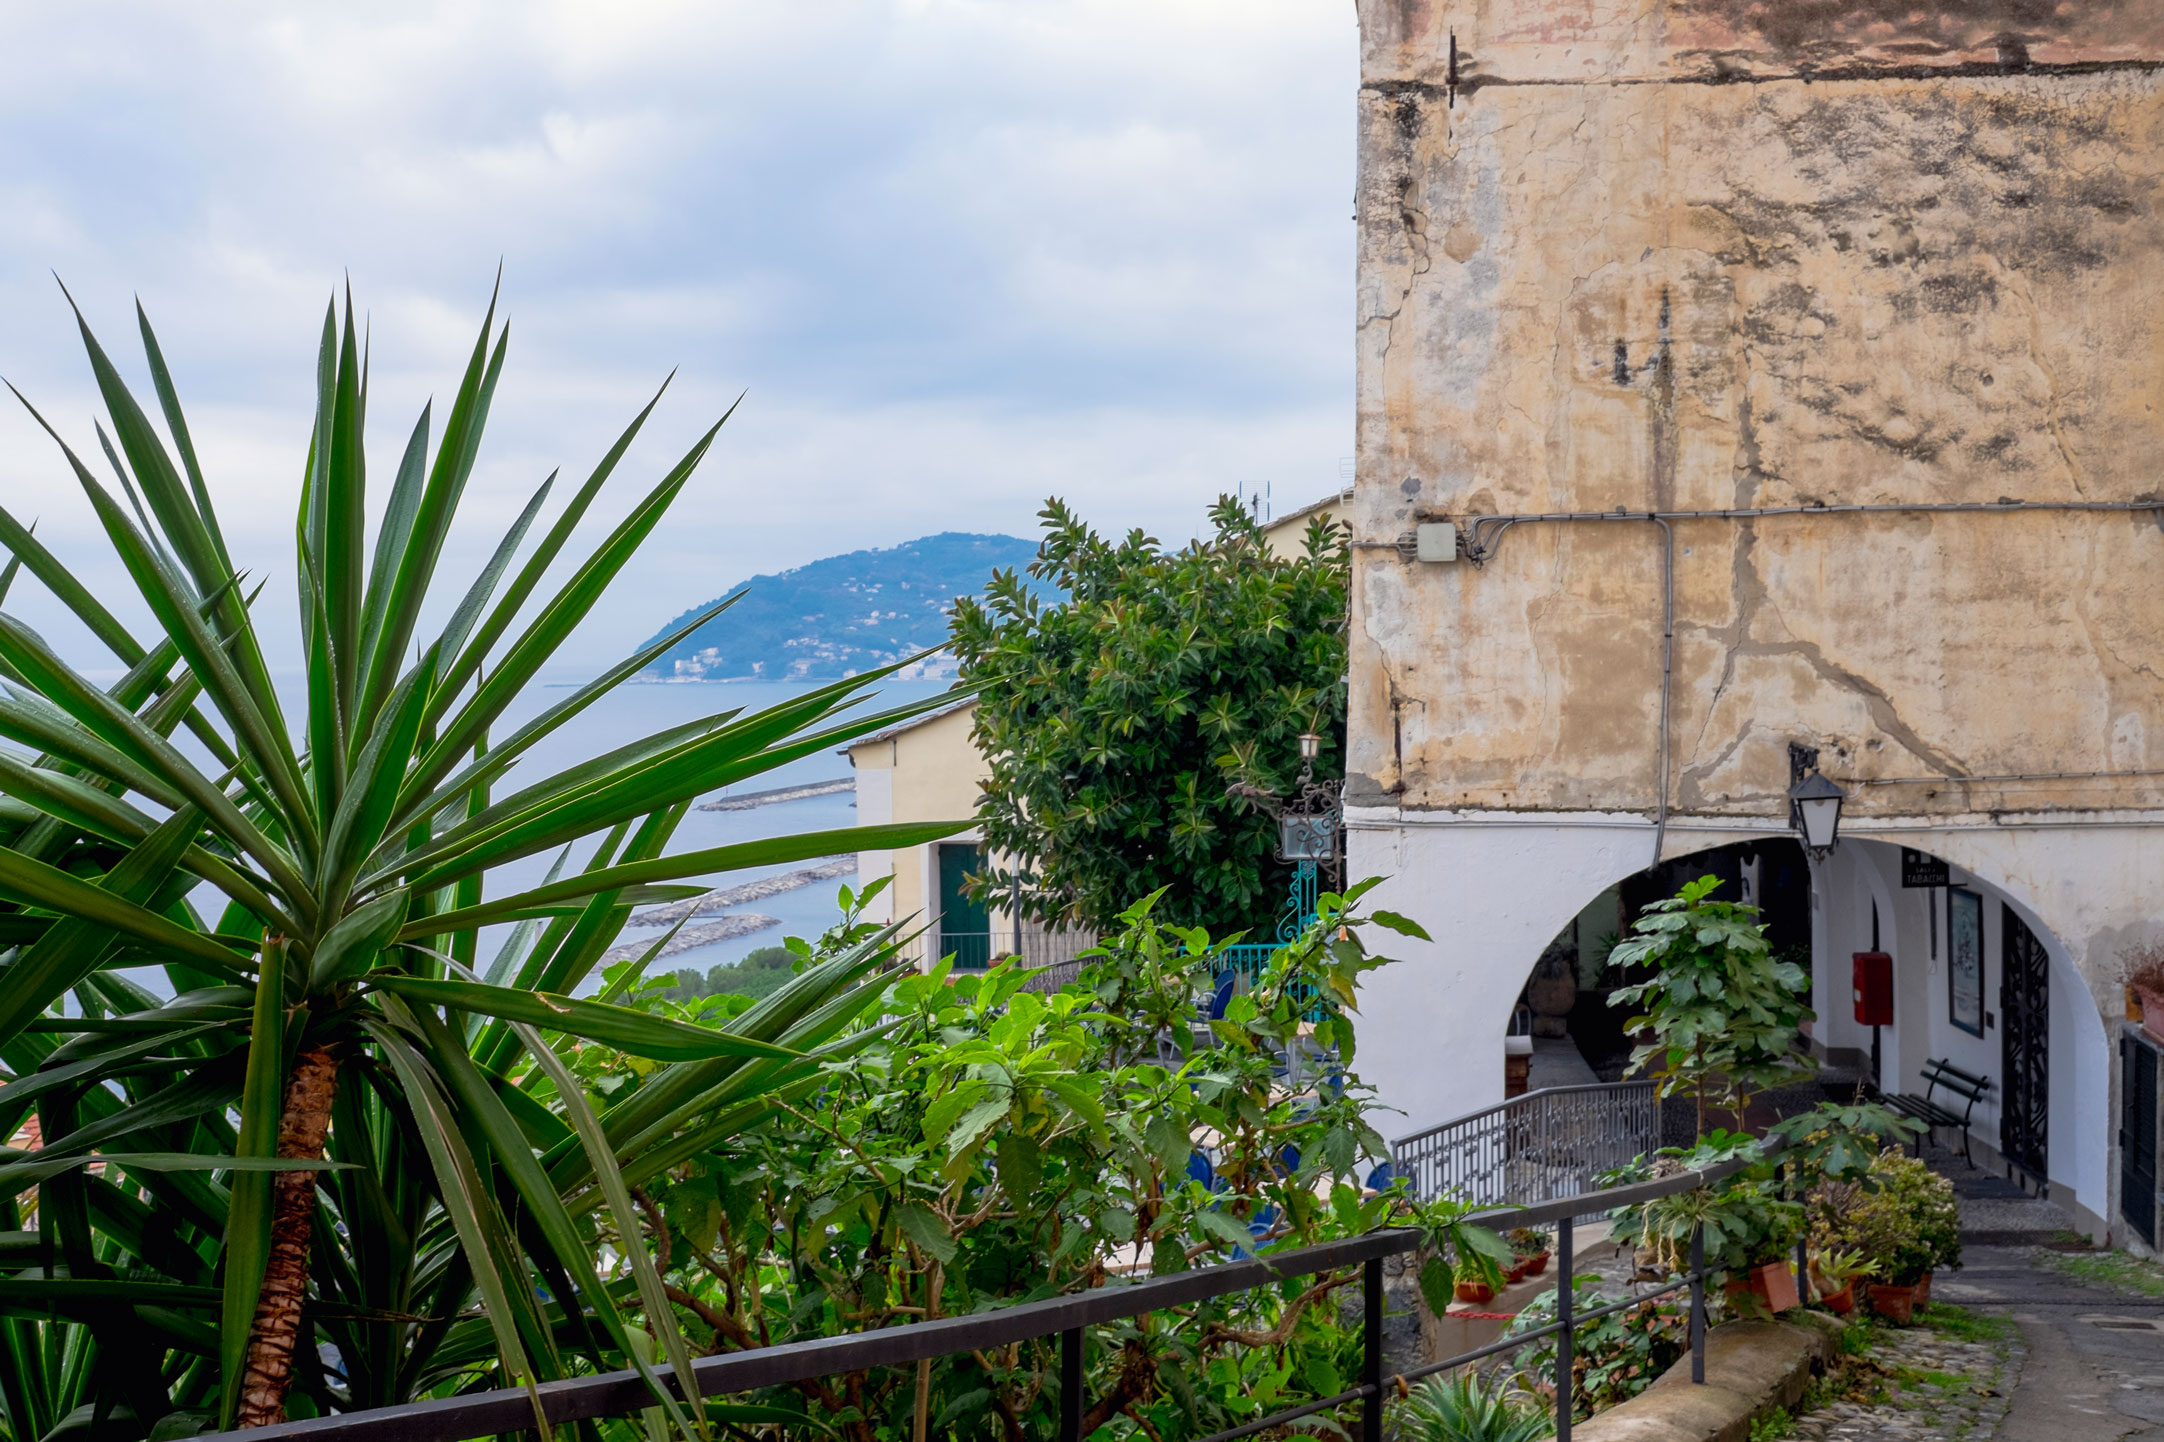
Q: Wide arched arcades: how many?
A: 1